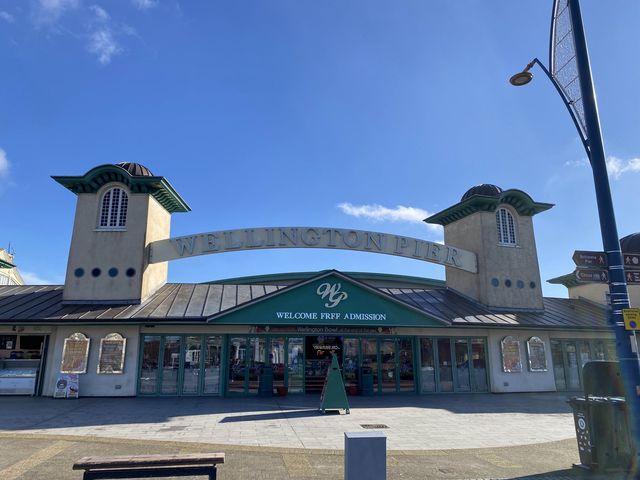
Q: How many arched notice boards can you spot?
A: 4